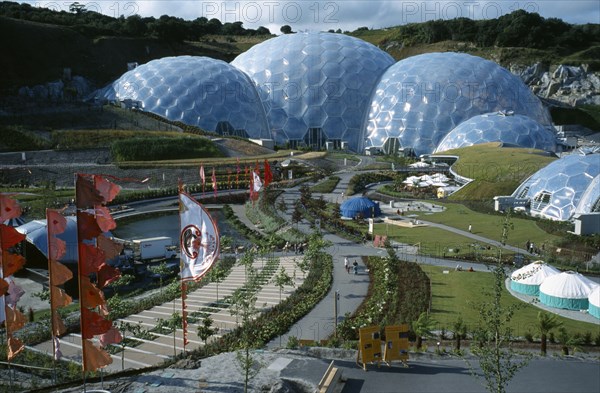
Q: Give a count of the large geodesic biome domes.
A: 5